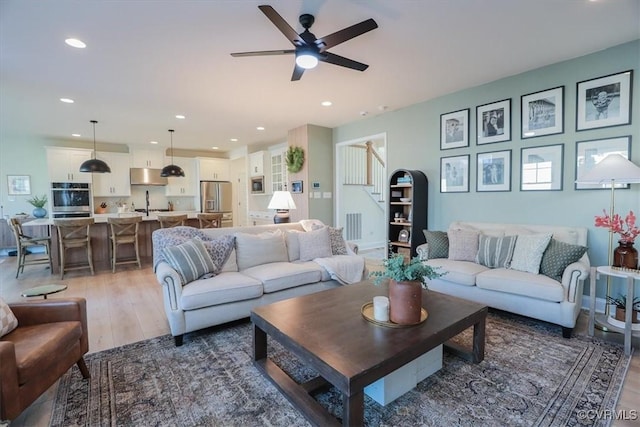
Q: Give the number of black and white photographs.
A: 8